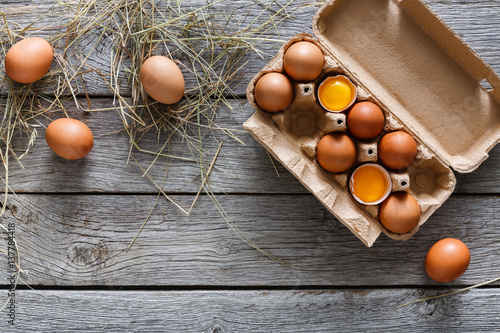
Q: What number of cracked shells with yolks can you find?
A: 2